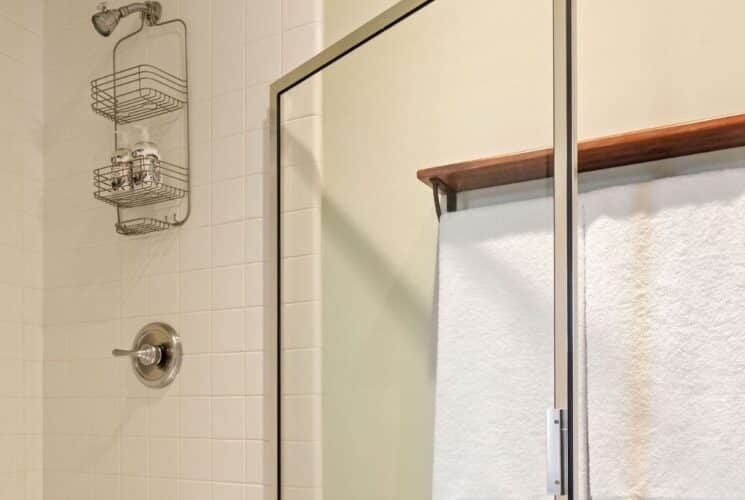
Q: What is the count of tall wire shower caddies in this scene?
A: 1